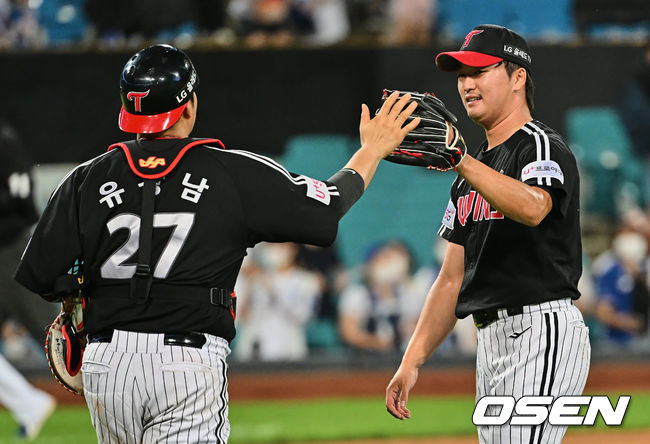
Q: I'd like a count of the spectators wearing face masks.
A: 3